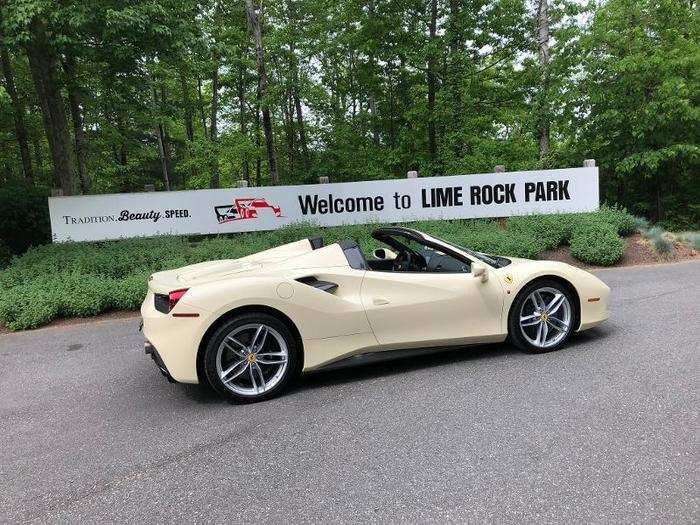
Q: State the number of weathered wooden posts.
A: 7